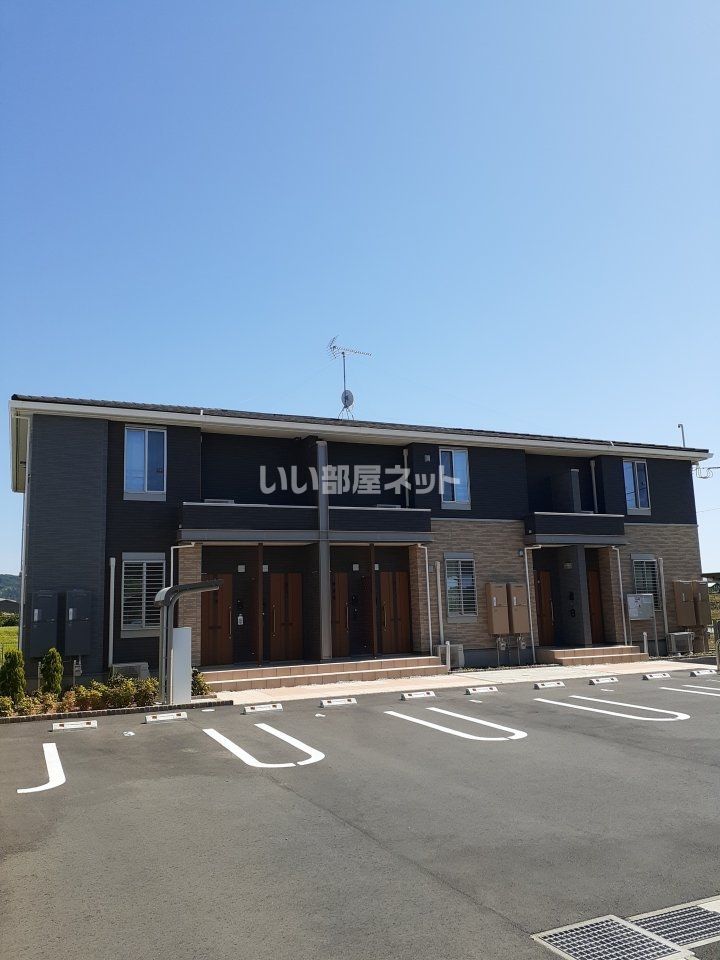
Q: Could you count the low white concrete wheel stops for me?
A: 10